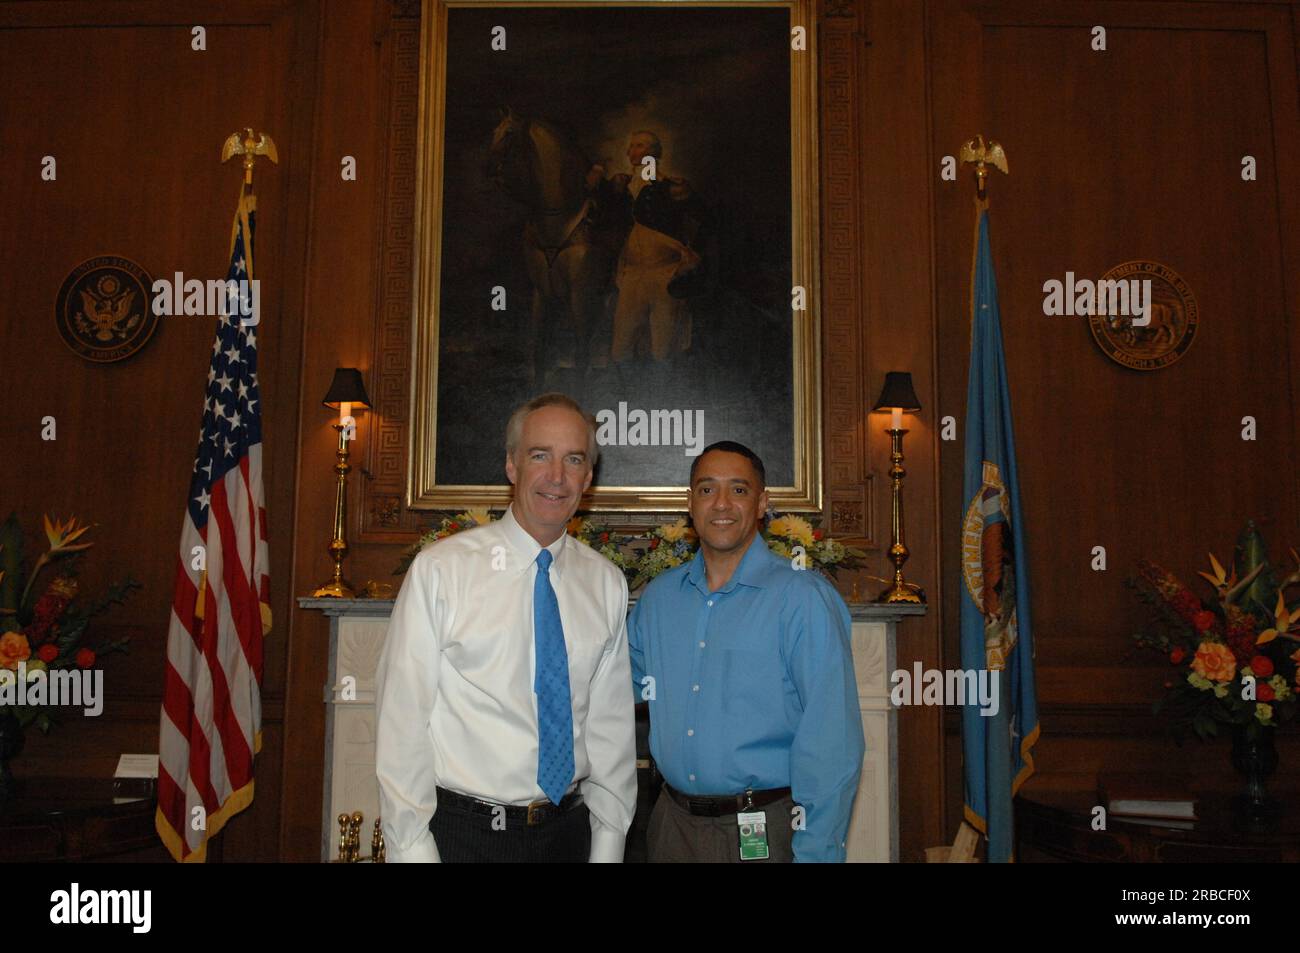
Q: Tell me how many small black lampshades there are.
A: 2